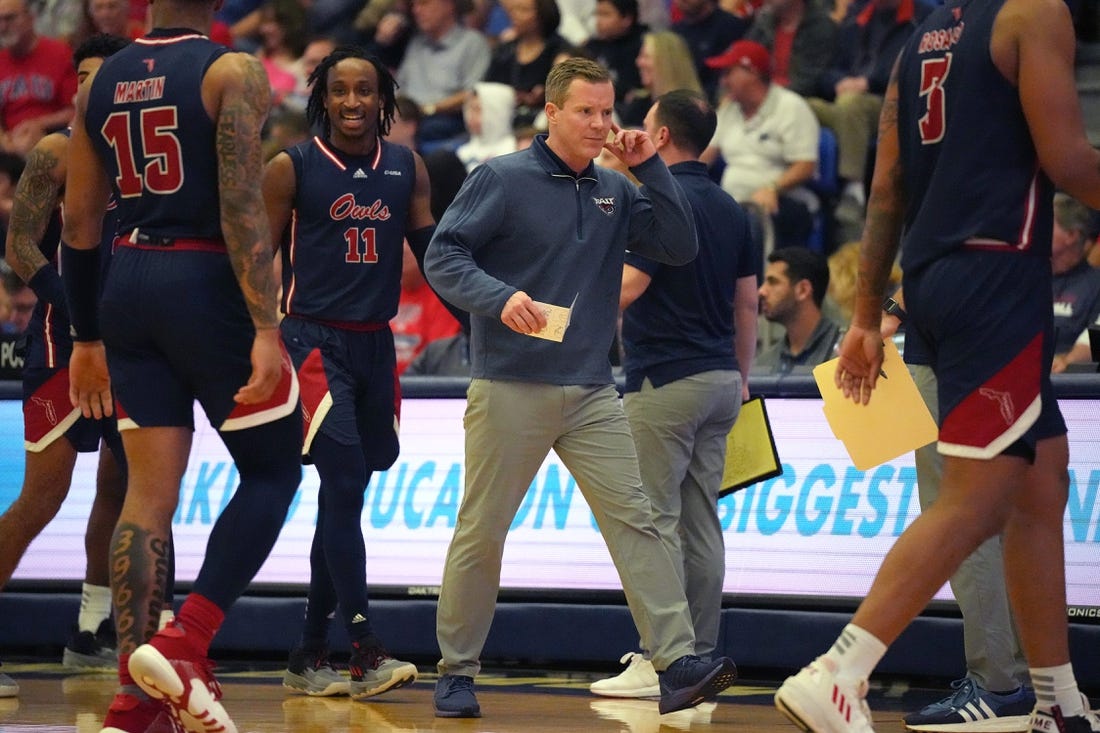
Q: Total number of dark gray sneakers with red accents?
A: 2